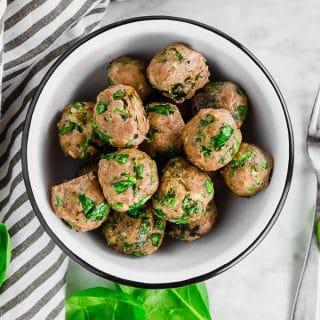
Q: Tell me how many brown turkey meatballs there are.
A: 13